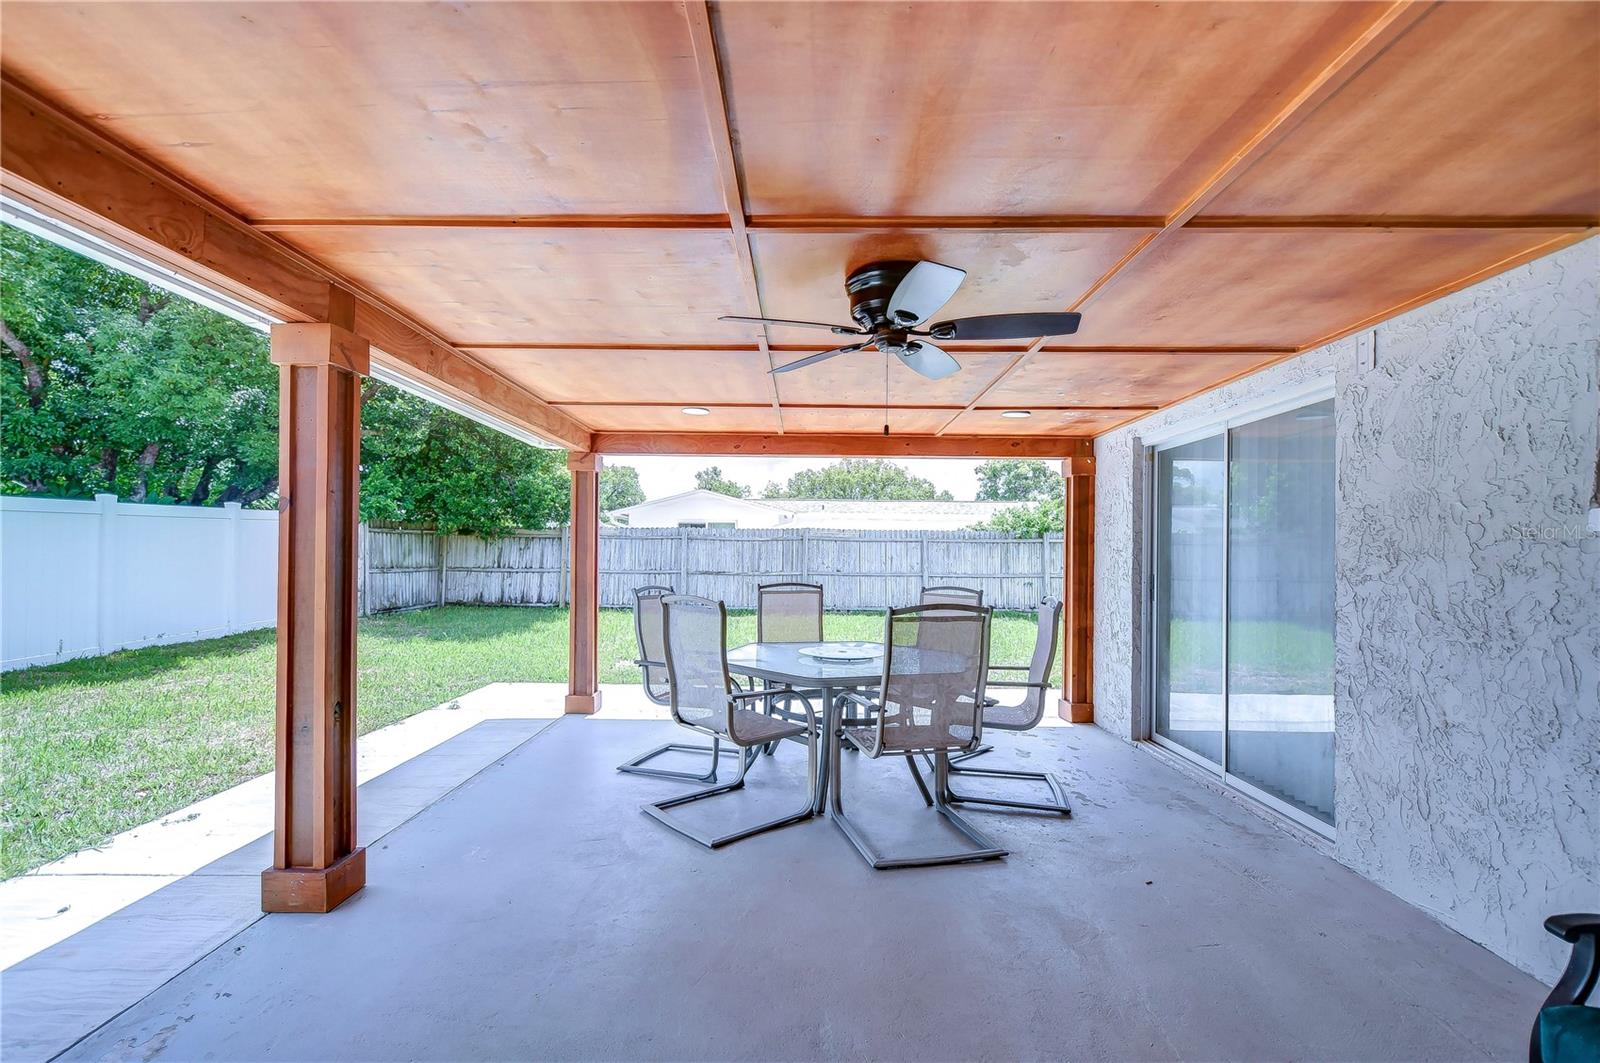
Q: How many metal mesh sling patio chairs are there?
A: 6